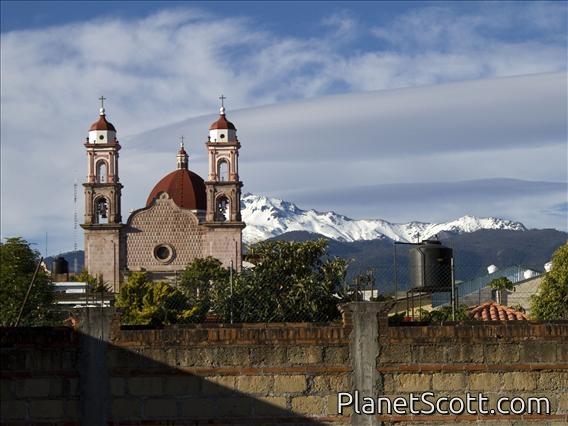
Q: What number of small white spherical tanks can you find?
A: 3